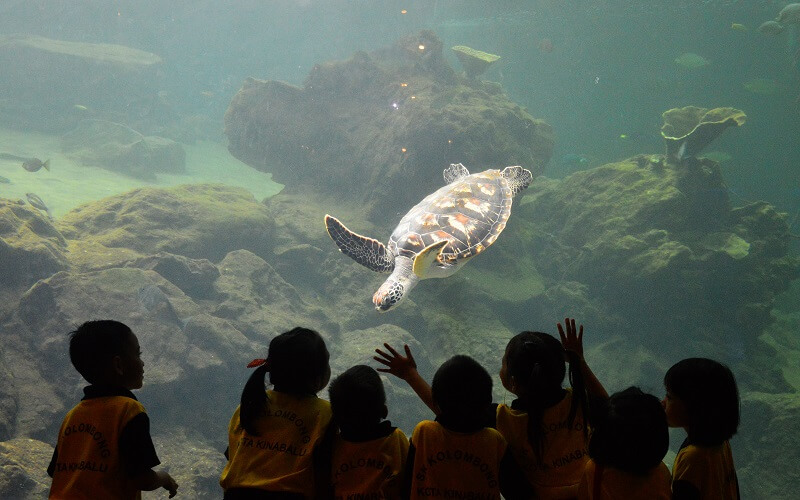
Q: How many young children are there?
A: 7